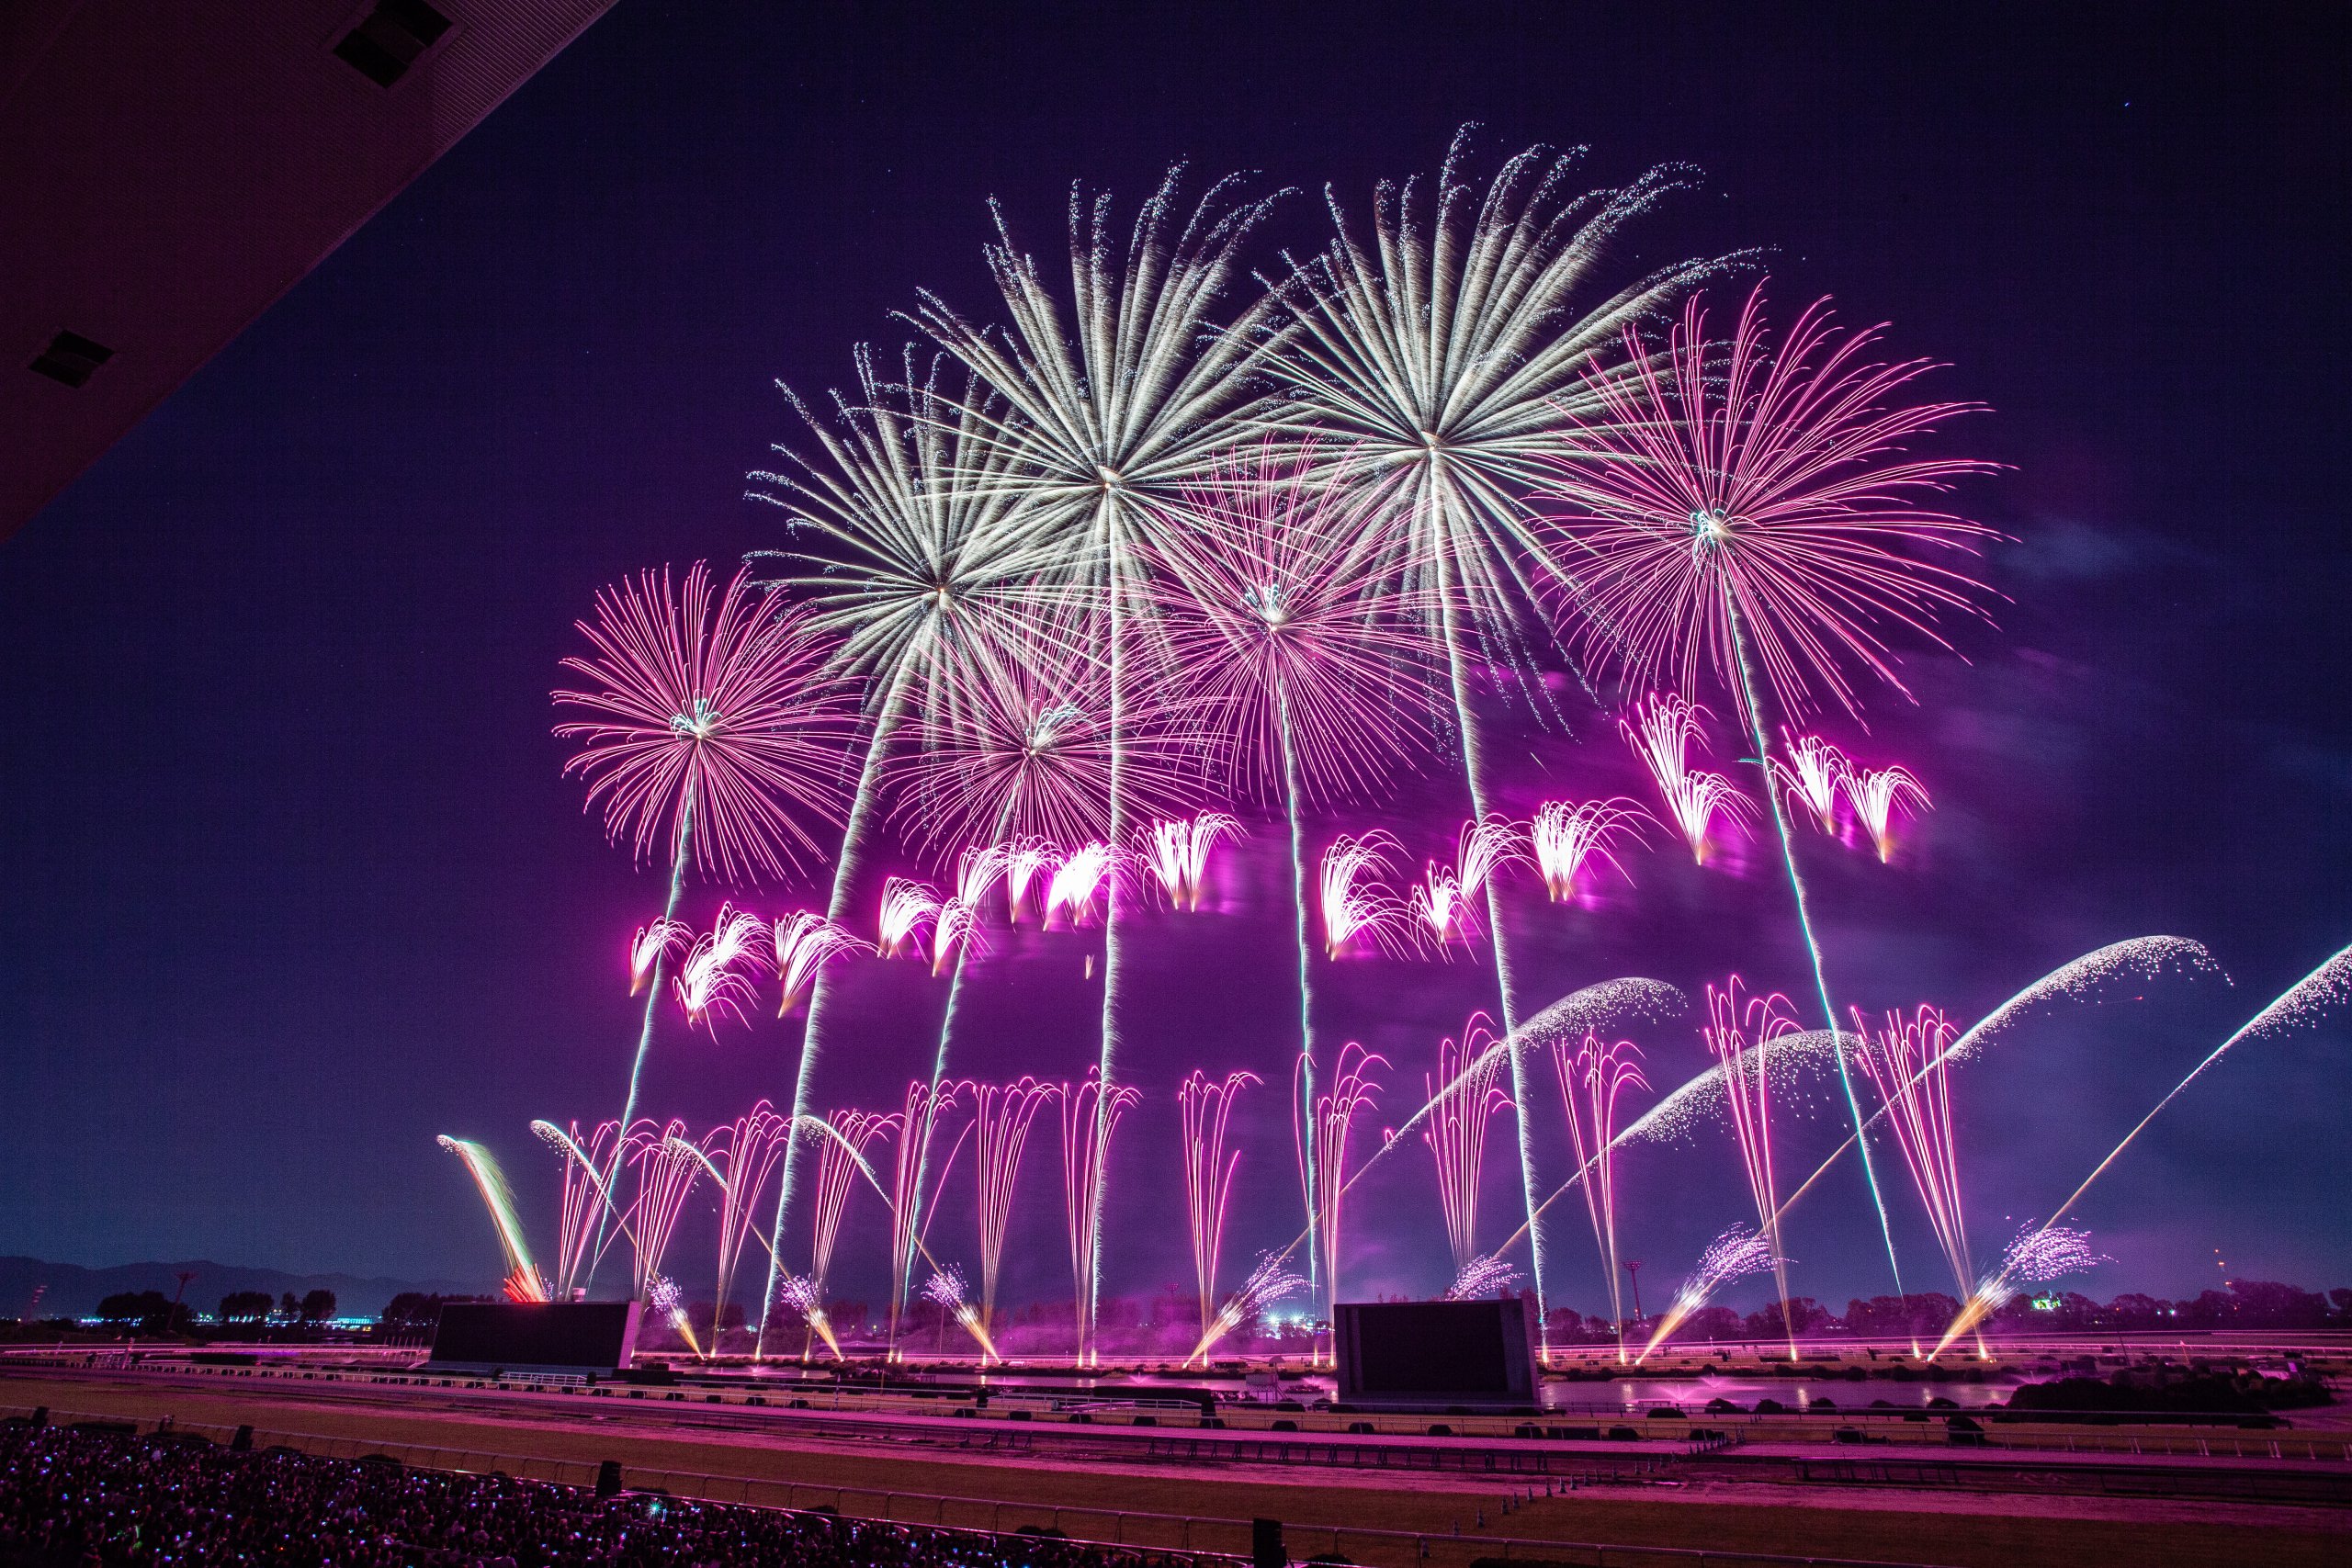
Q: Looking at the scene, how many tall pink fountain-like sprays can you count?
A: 13